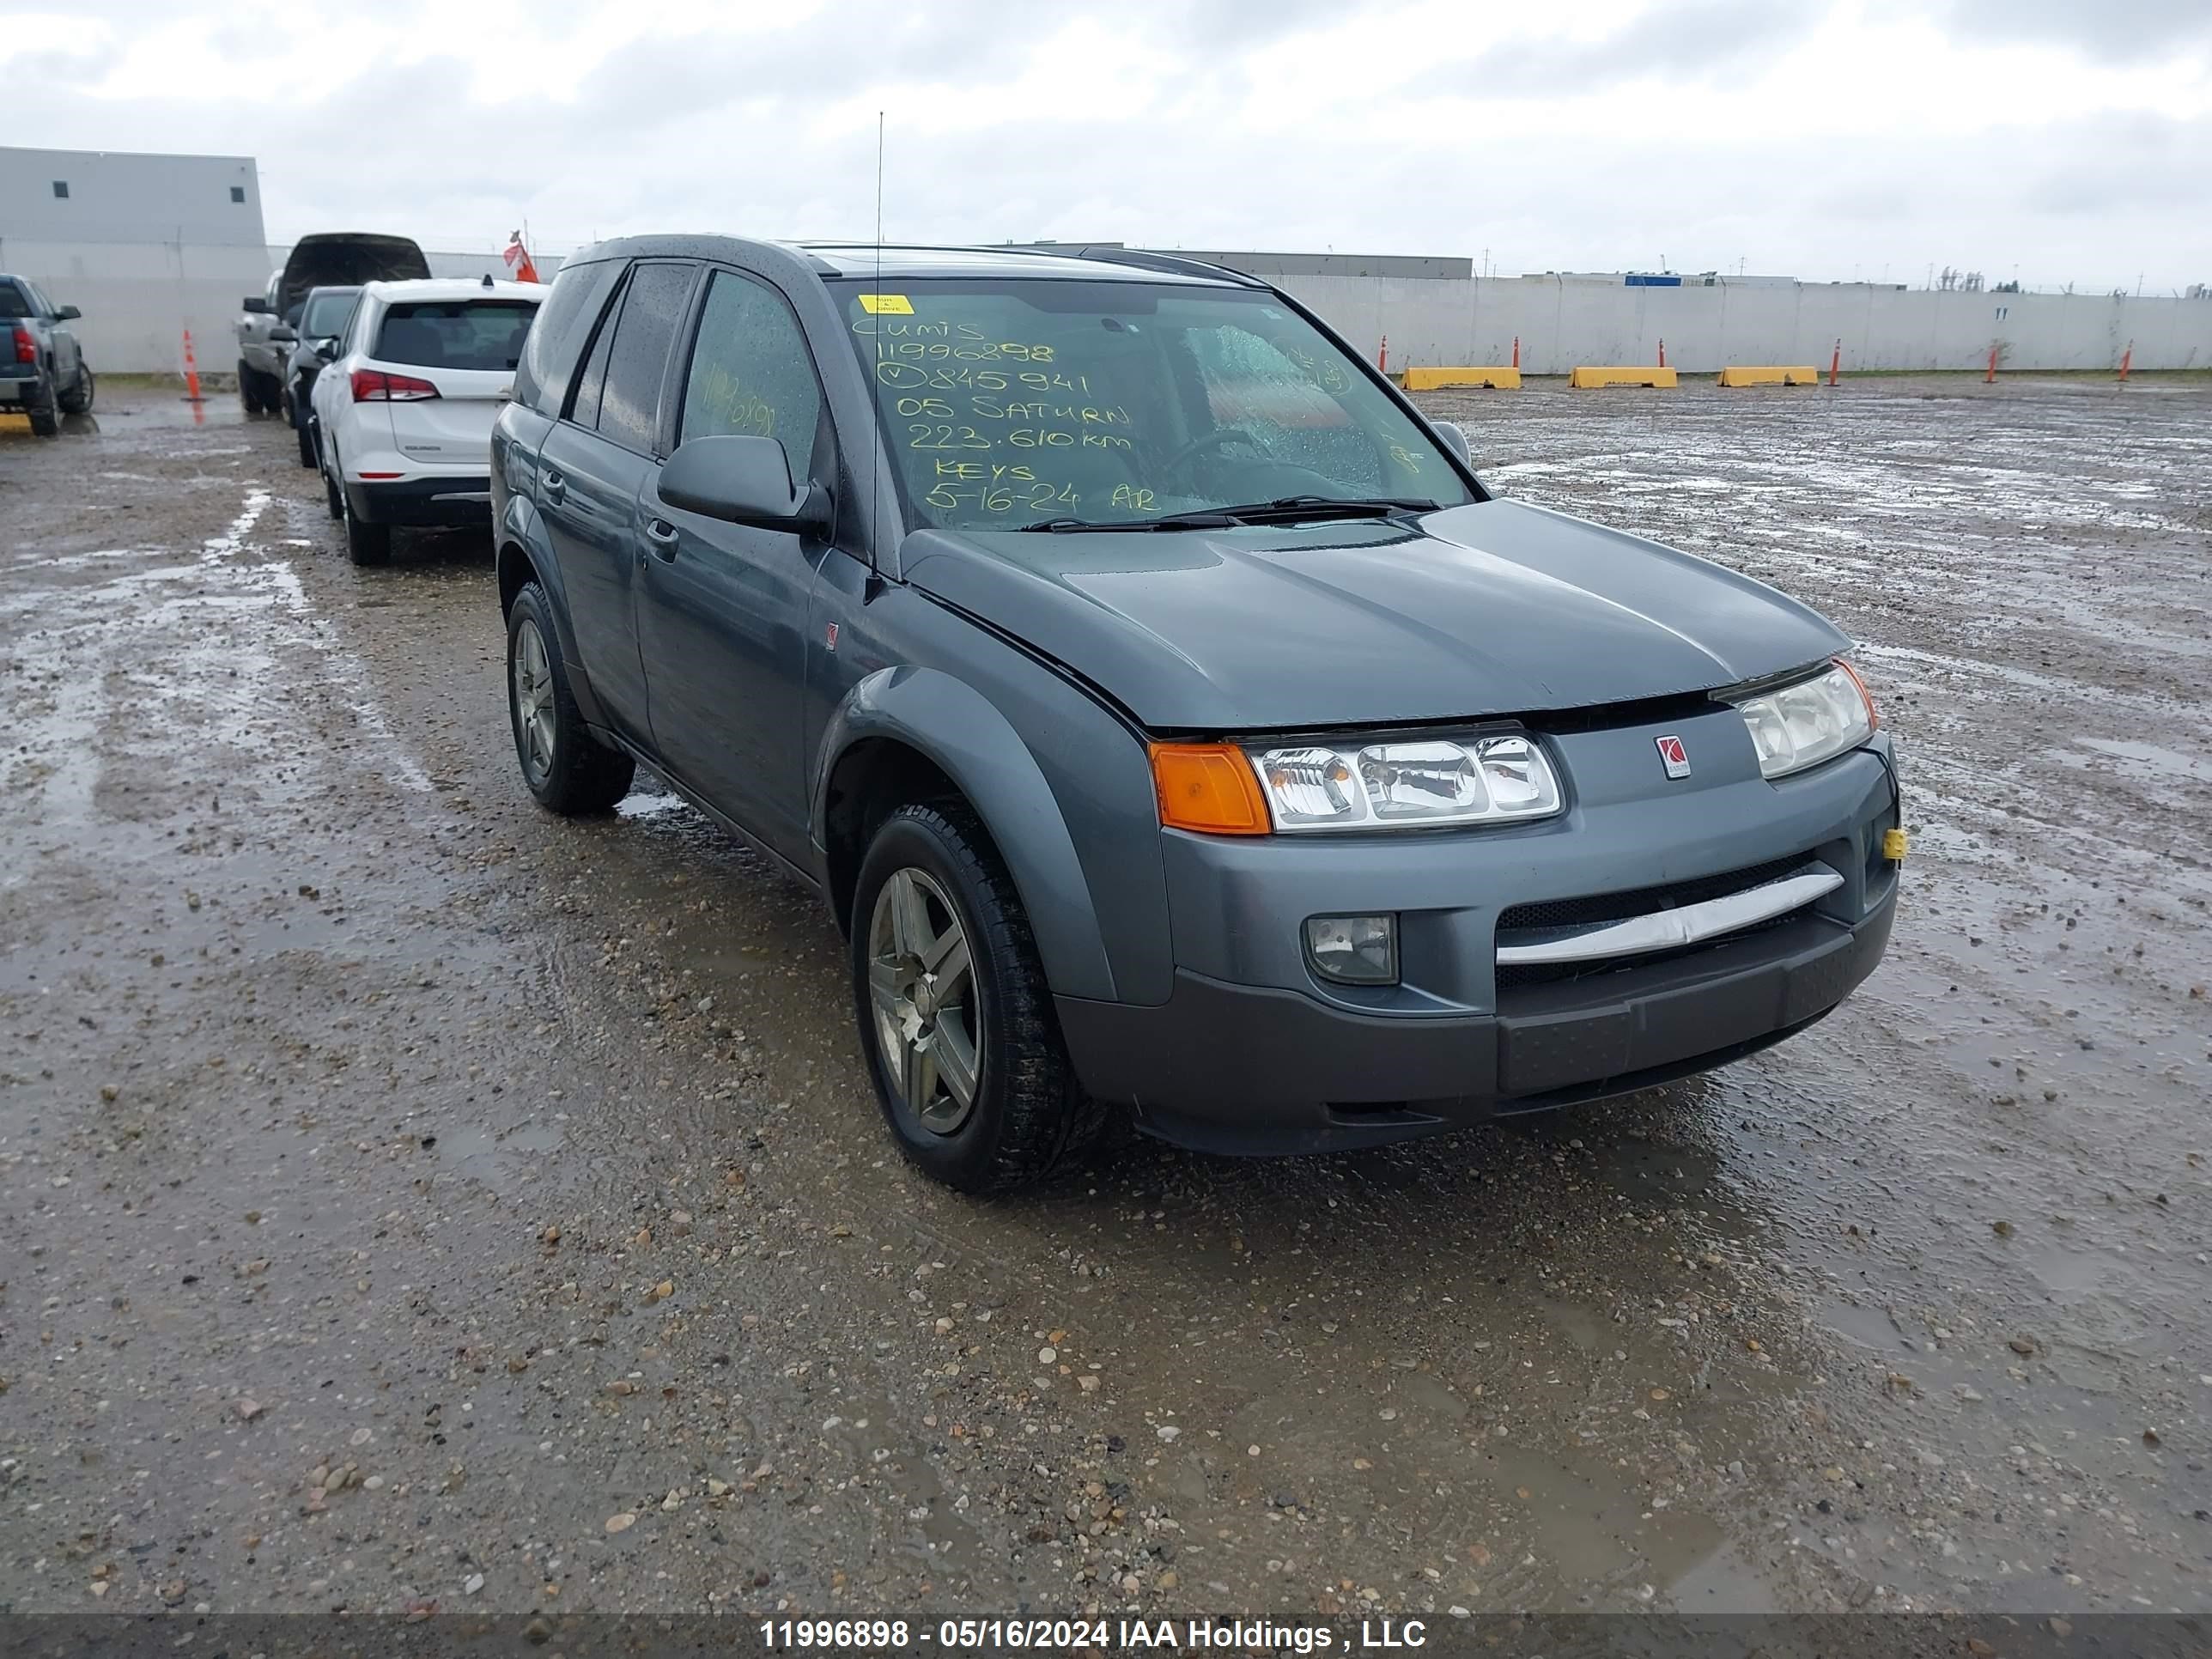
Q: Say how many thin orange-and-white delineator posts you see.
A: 7